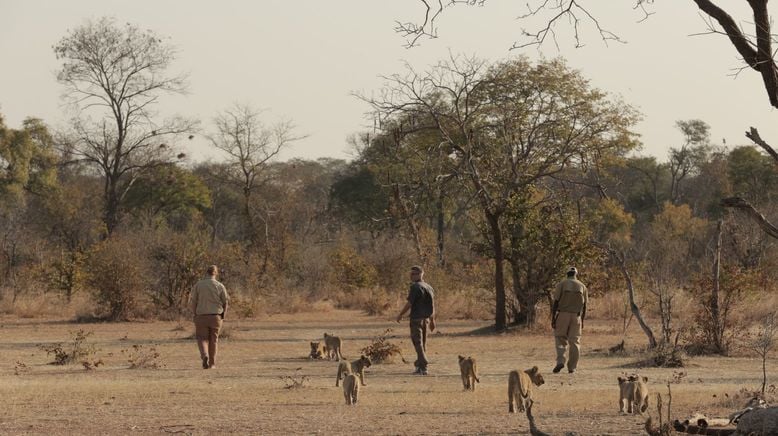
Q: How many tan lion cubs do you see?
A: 8